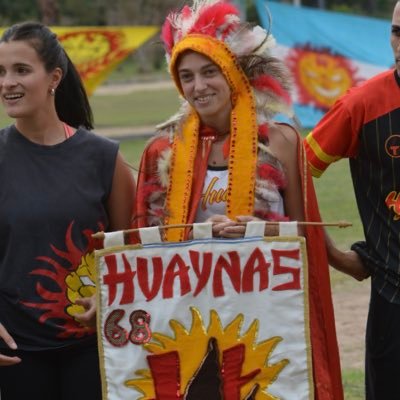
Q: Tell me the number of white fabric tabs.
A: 5